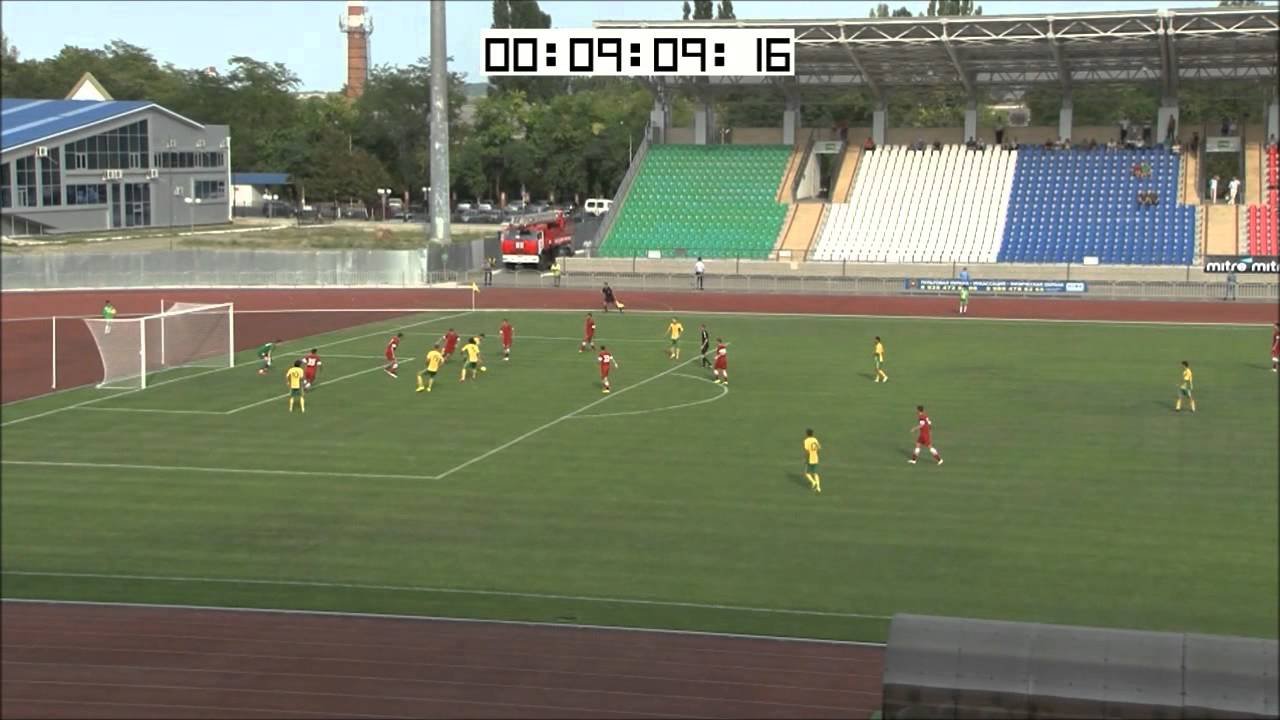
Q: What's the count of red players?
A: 9